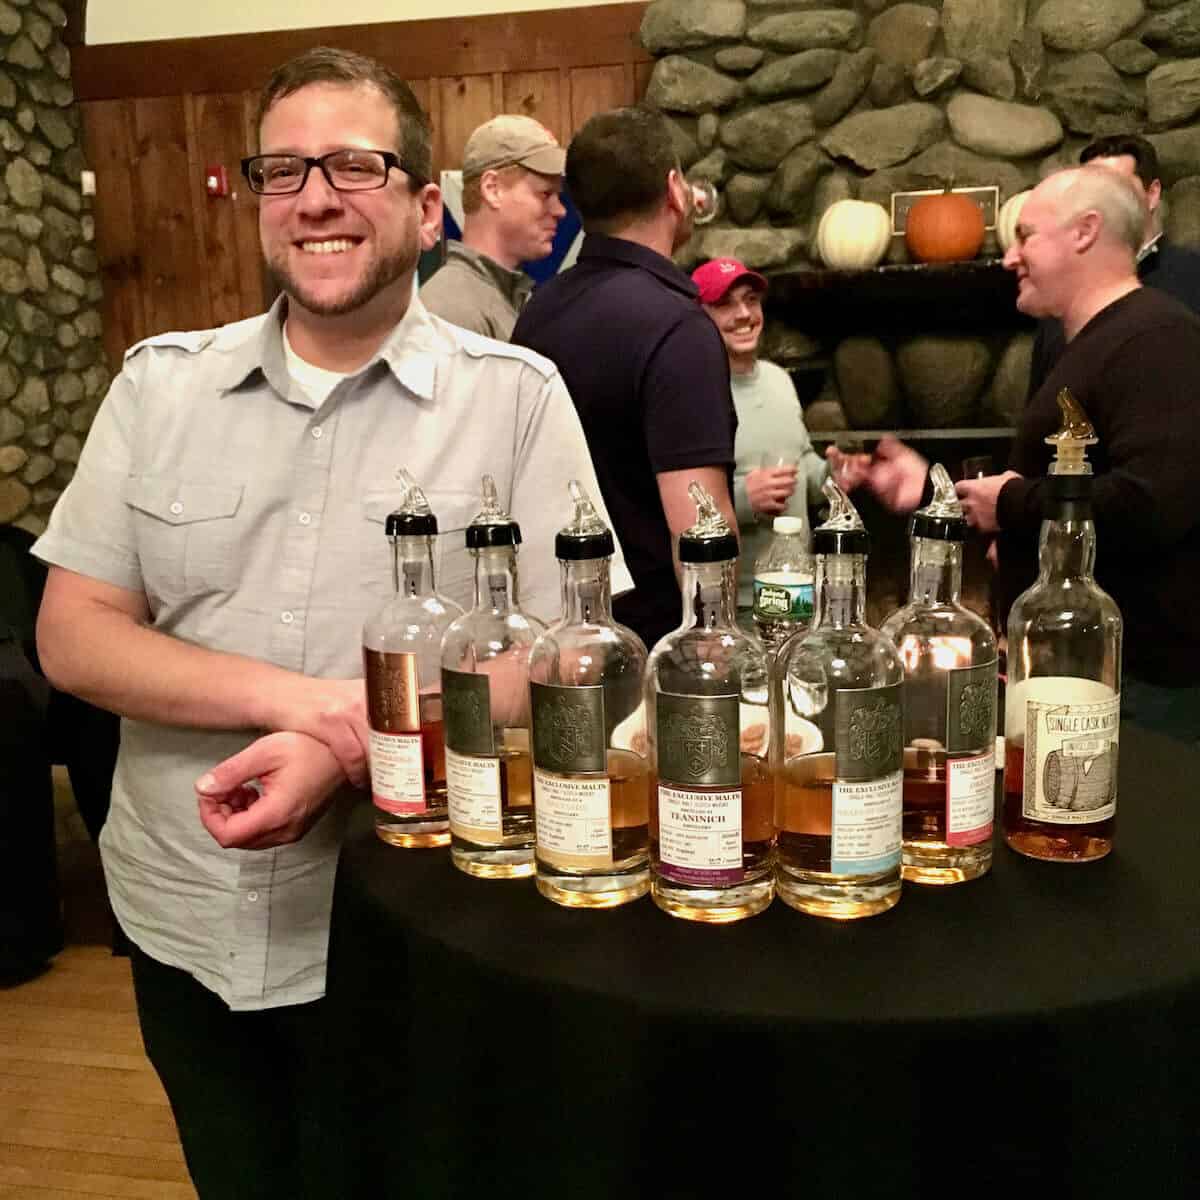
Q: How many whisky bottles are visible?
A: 7